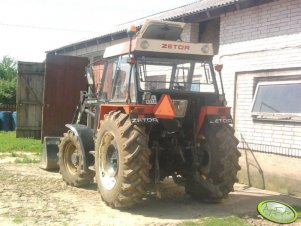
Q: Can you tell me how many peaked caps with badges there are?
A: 0